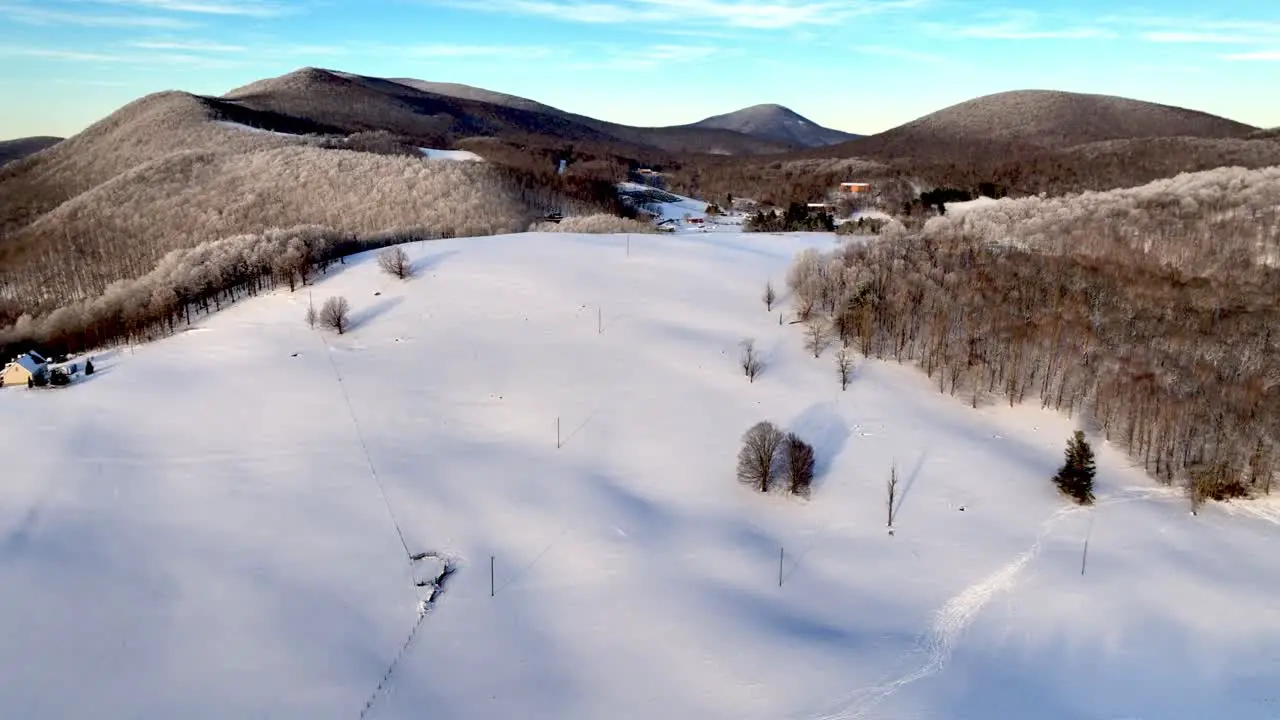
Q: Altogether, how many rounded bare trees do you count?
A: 4